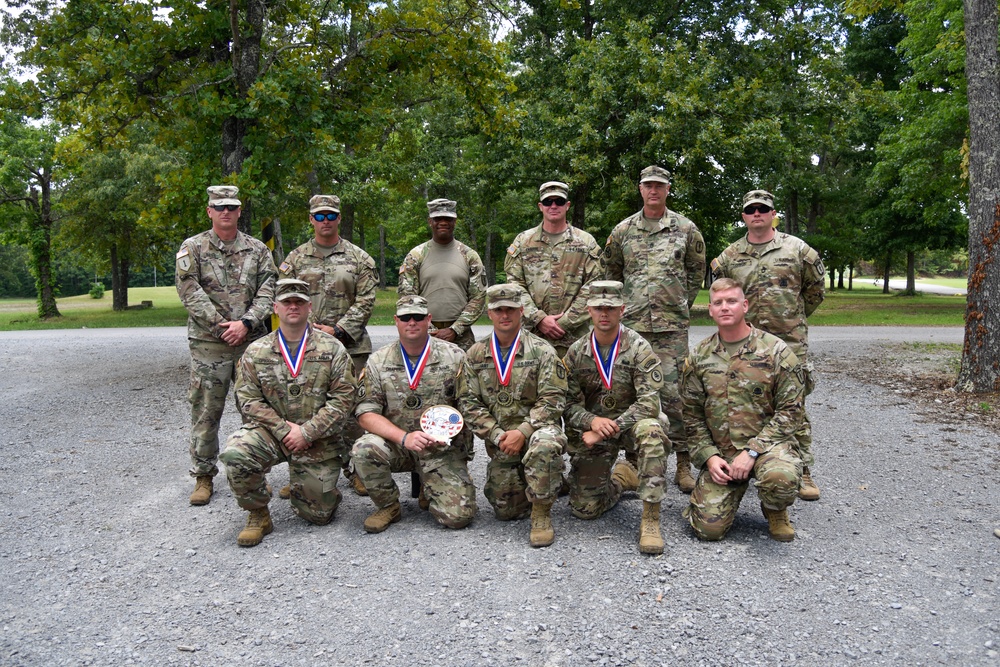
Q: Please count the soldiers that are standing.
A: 6